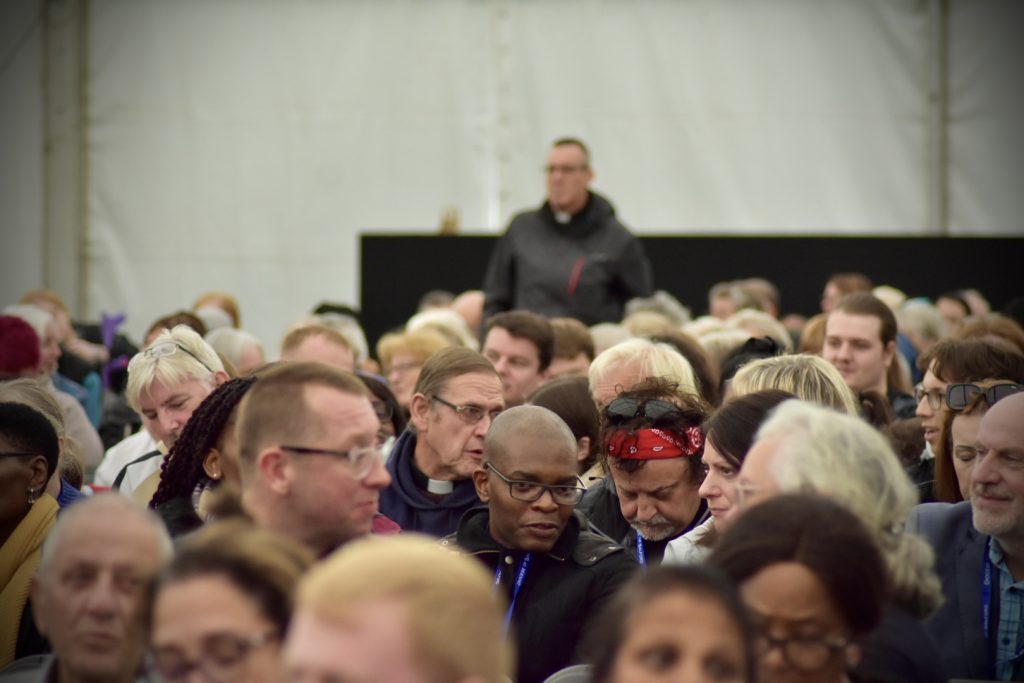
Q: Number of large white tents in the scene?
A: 1